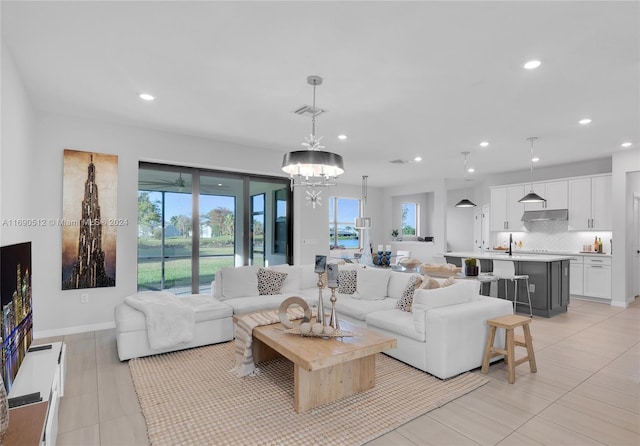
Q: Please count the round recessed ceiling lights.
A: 9